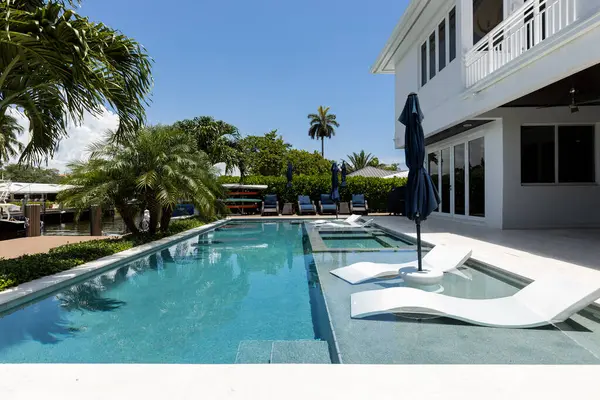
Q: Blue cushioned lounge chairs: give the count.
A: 4